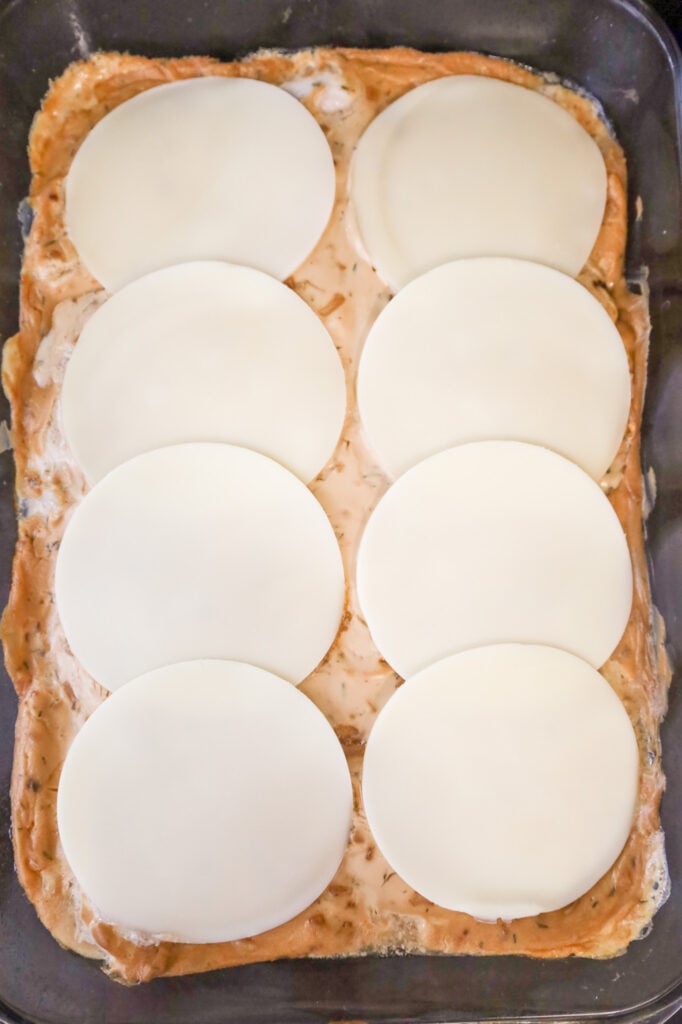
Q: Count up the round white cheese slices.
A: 8